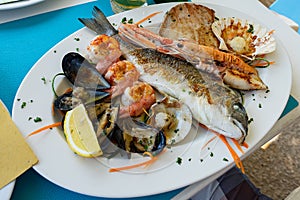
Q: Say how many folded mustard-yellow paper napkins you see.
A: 1